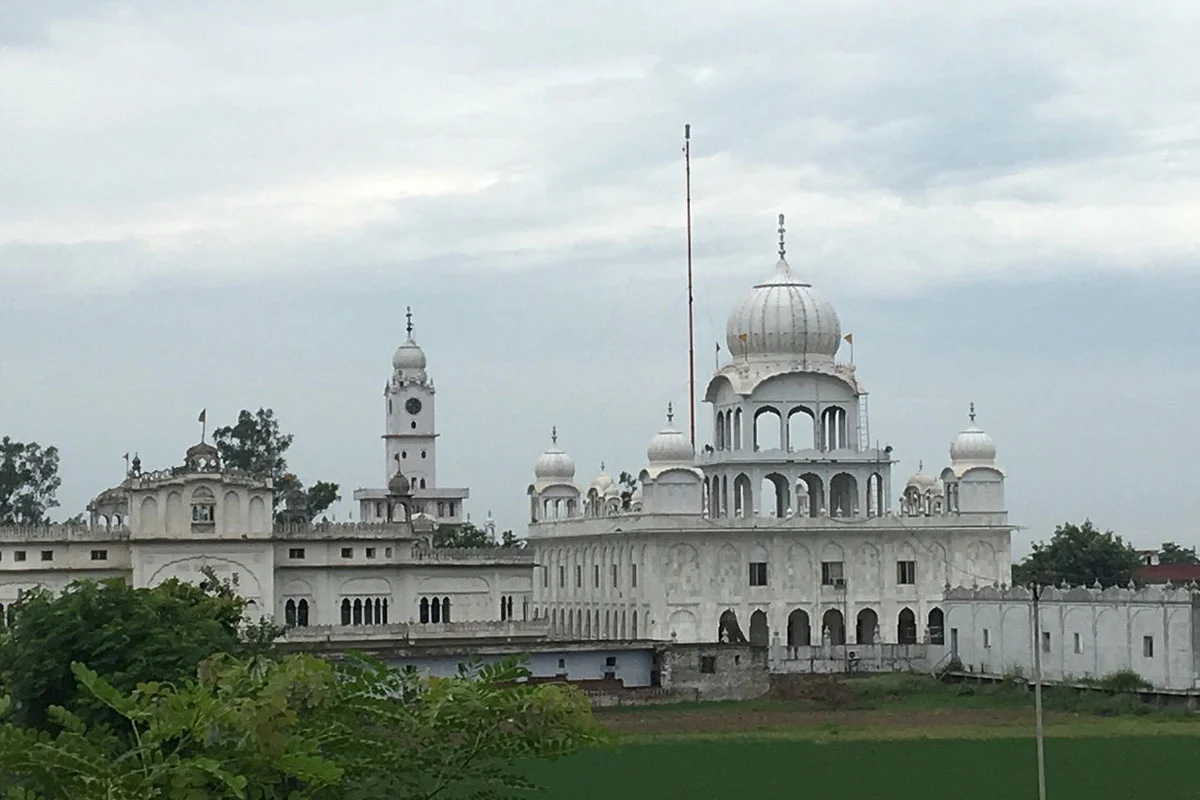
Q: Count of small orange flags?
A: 2